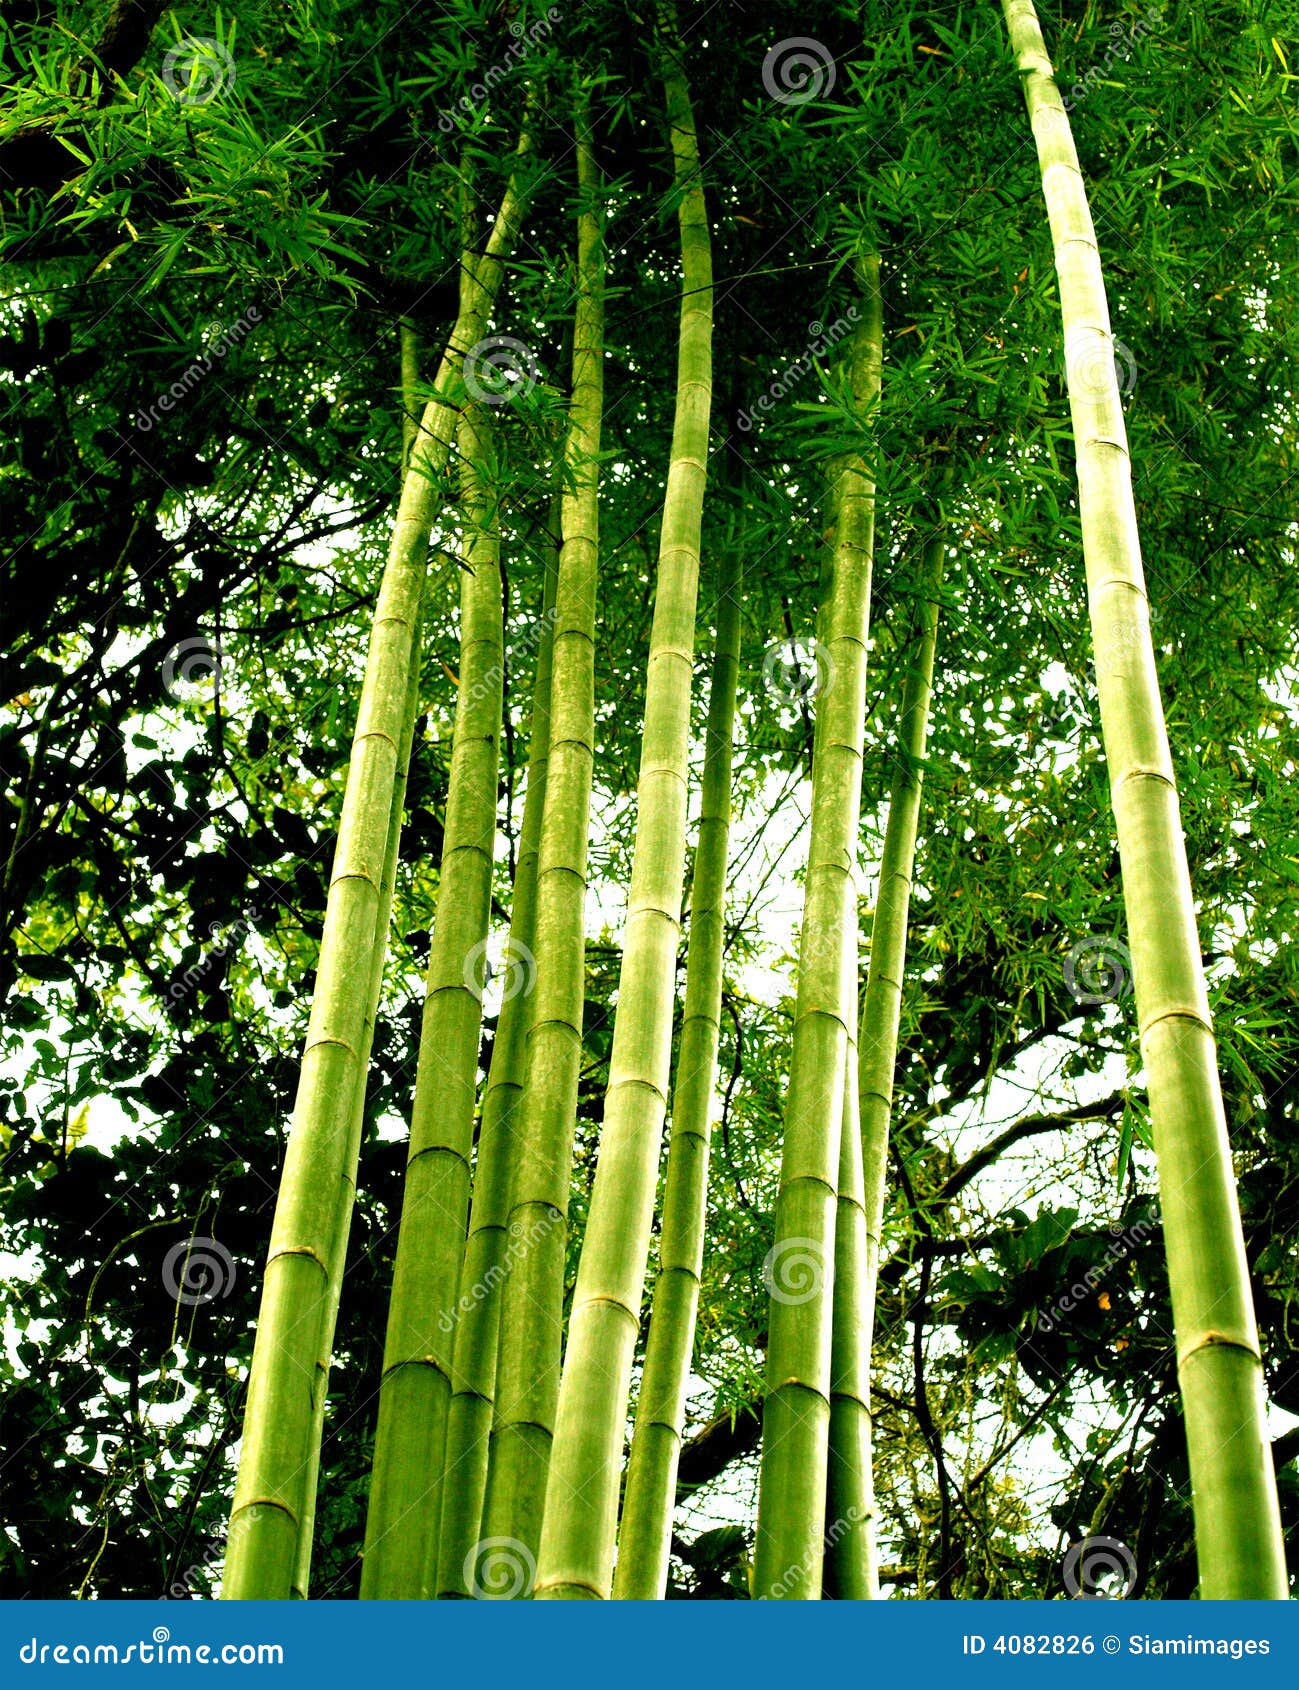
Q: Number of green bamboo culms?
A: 11